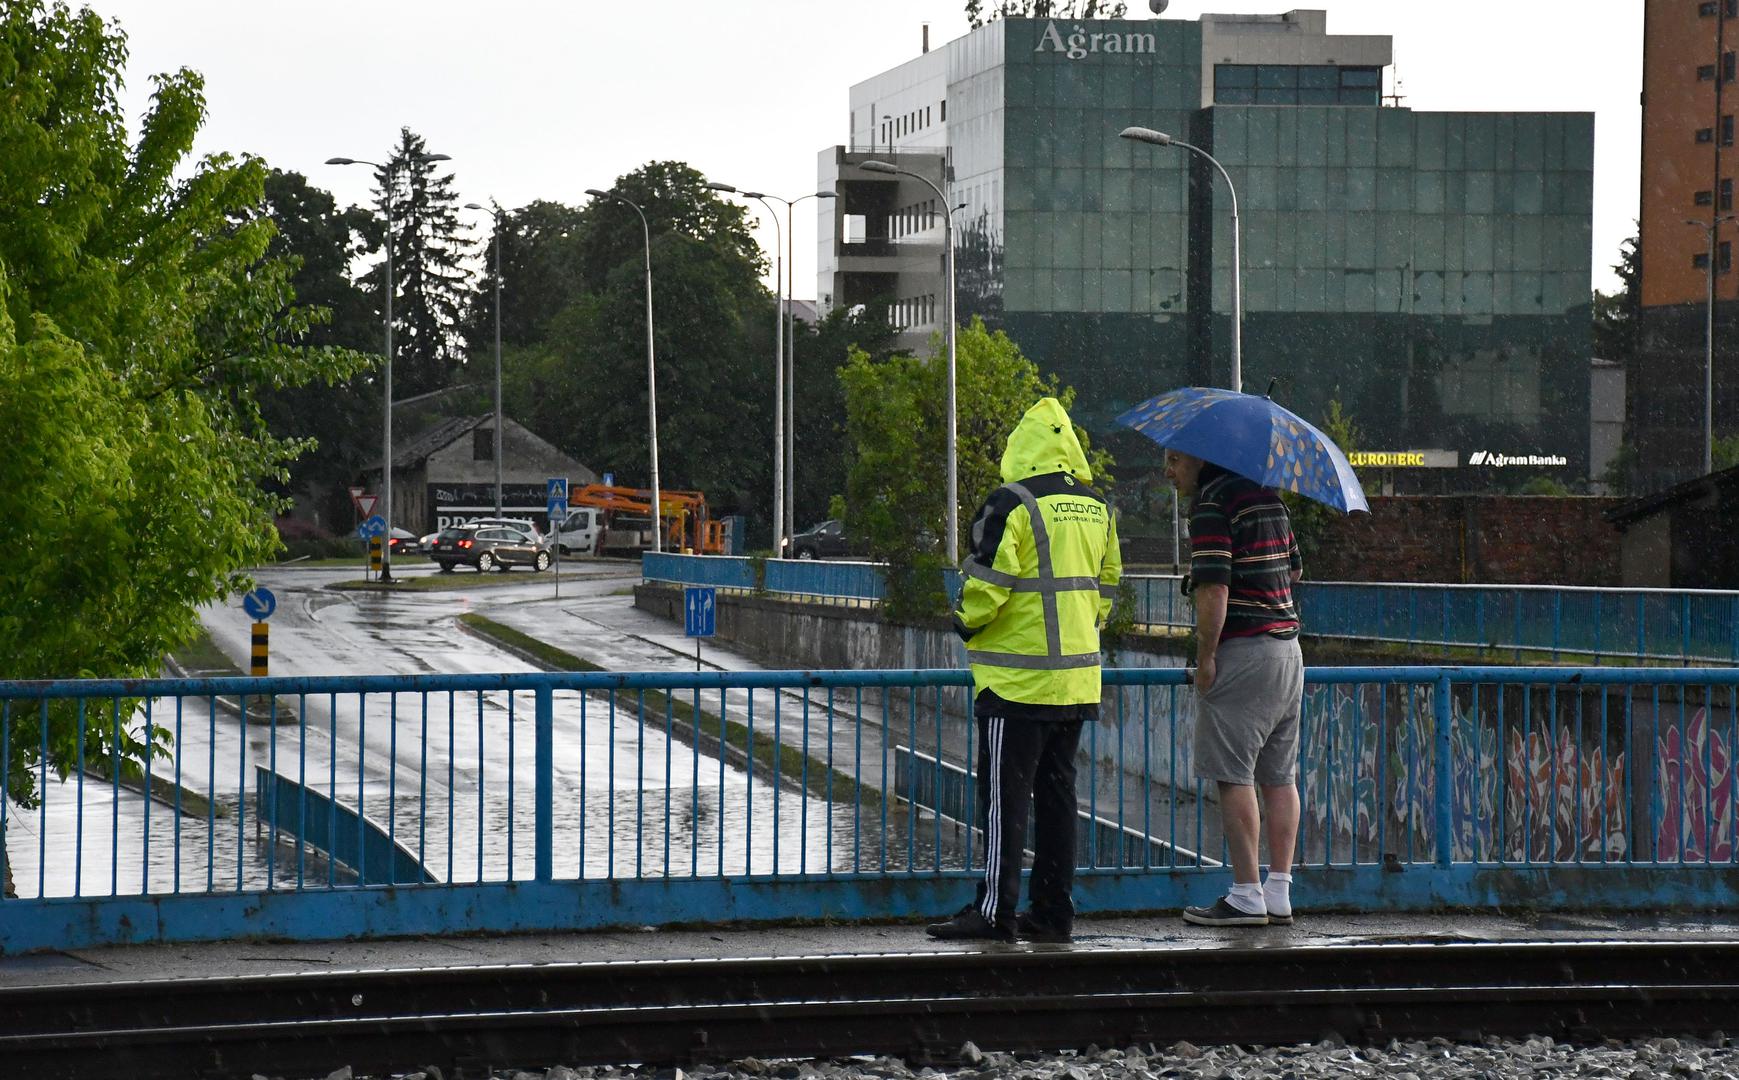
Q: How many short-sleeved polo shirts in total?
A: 1